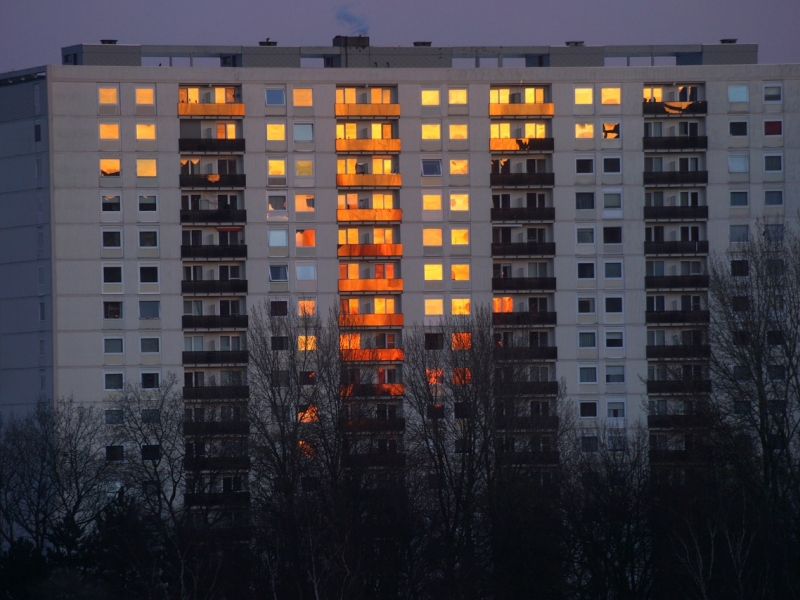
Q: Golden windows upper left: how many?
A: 6